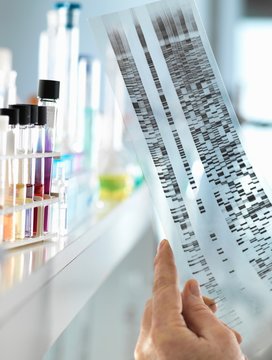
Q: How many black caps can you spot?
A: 5